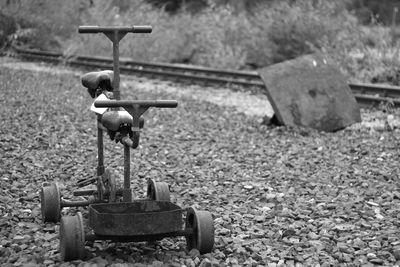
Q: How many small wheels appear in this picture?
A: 4